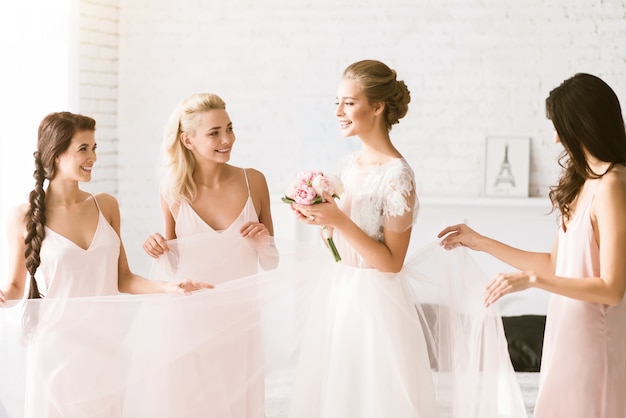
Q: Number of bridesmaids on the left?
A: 2